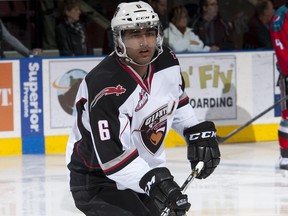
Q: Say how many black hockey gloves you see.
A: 2